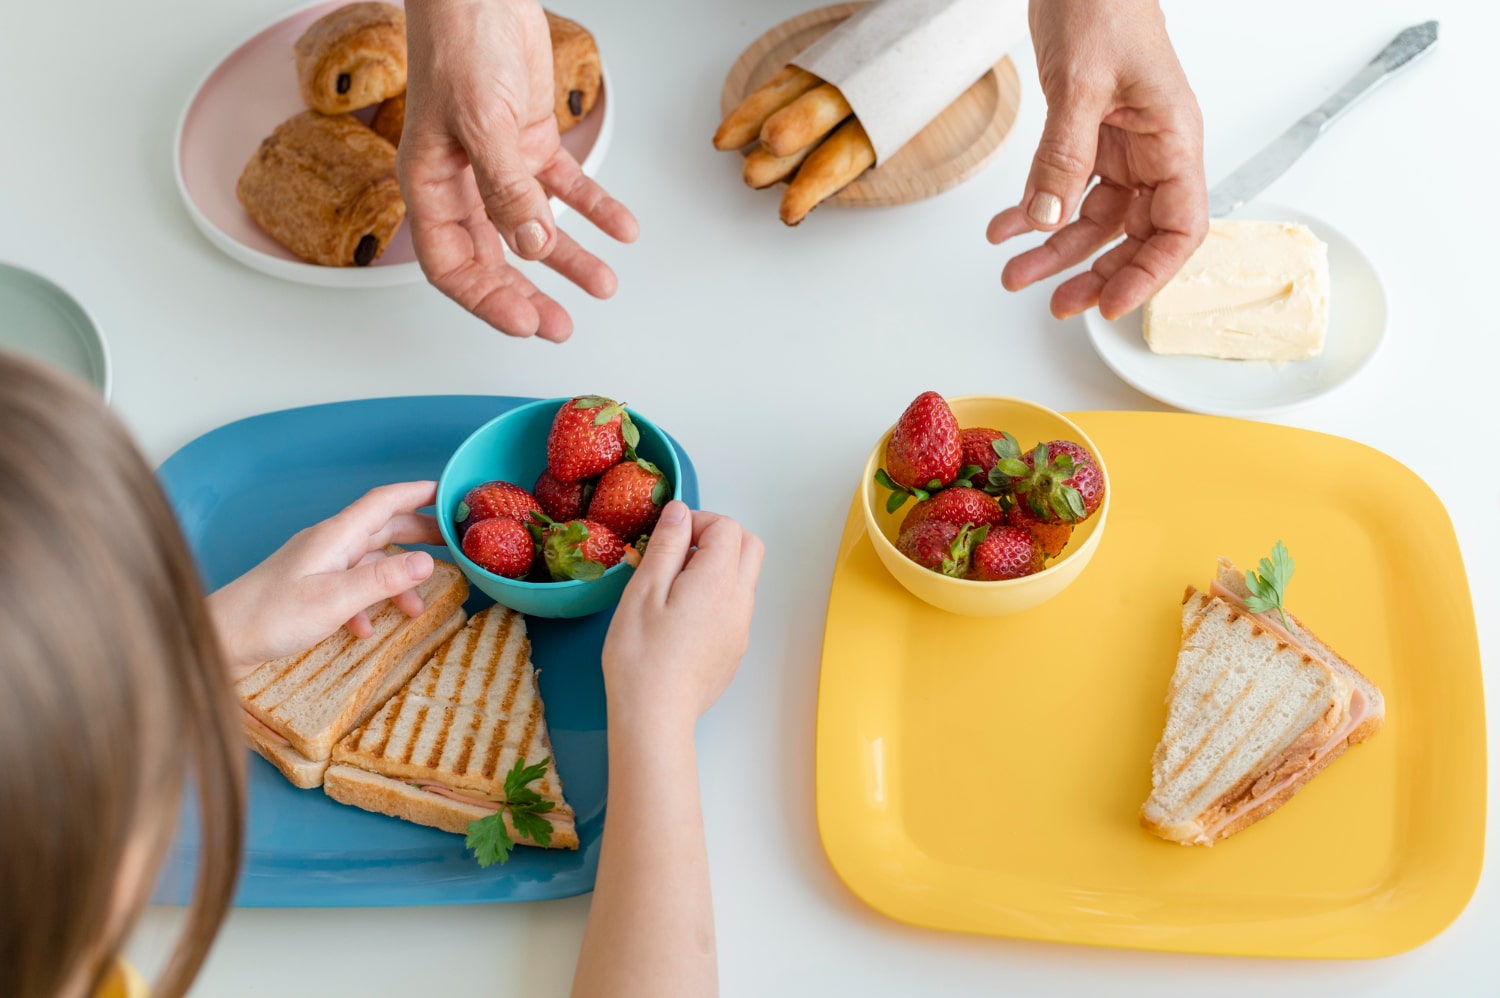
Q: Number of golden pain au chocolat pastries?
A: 4